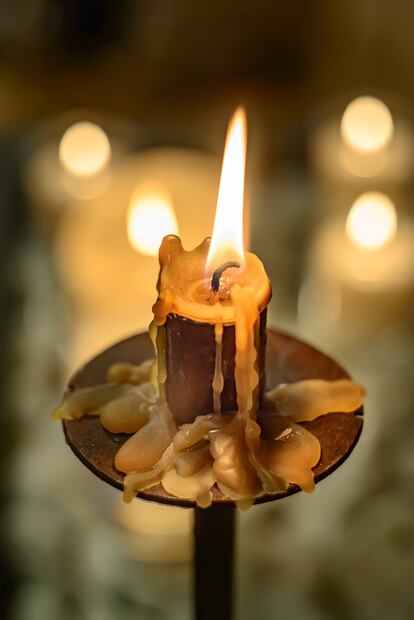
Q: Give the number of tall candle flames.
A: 1